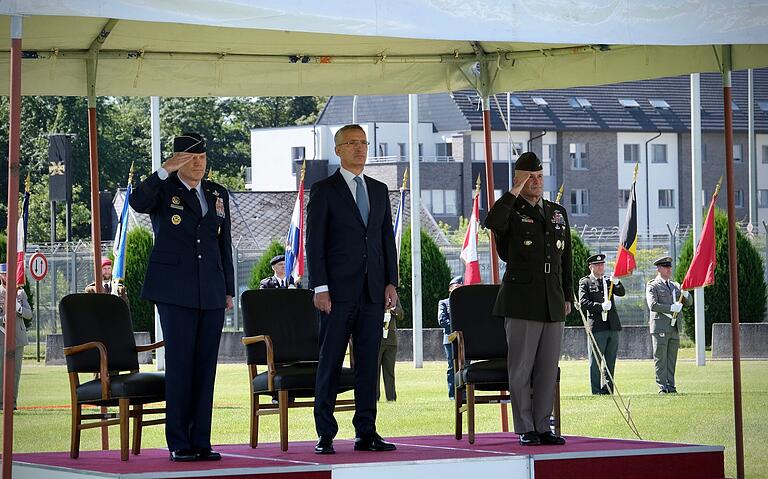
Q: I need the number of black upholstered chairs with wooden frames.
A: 3